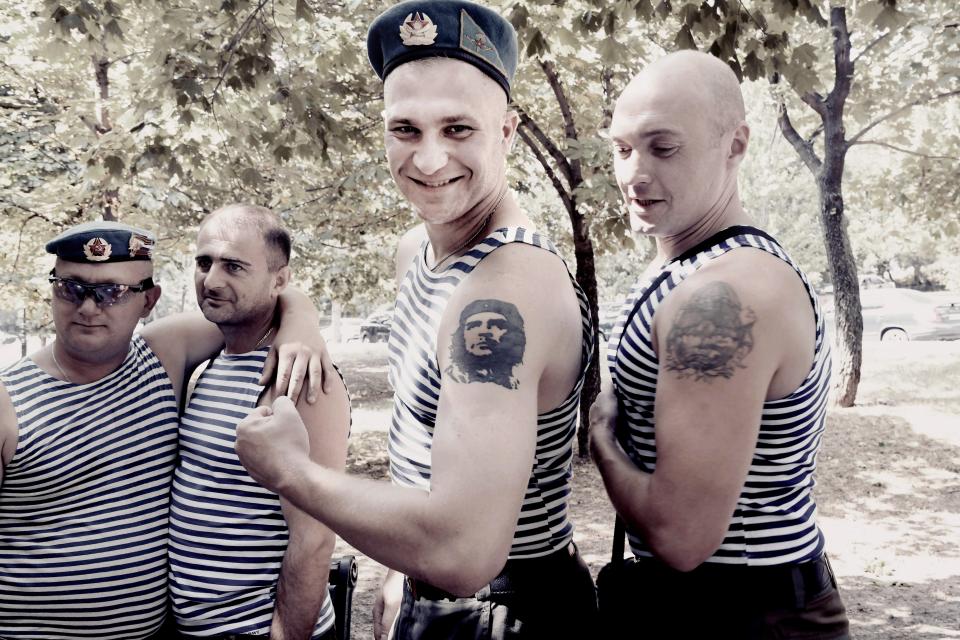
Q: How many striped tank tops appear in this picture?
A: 4